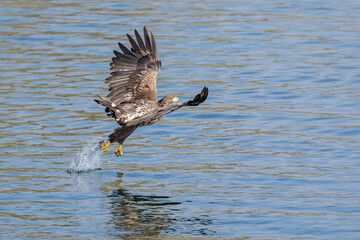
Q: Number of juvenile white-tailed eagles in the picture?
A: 1